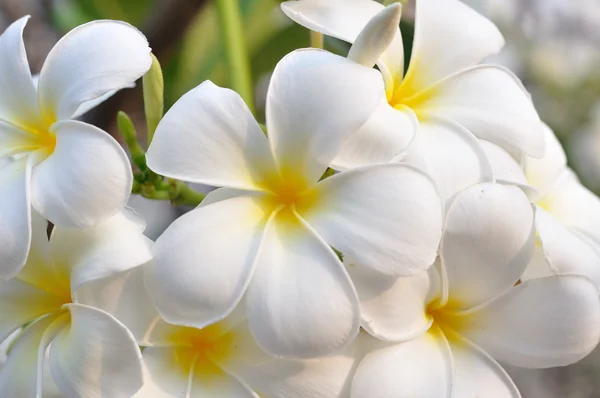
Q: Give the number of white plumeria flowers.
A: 7